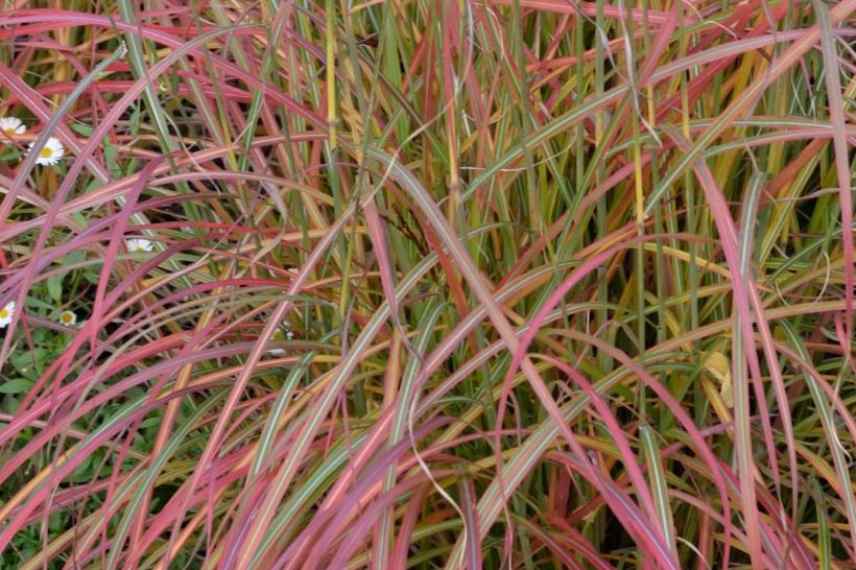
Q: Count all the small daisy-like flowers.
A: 5